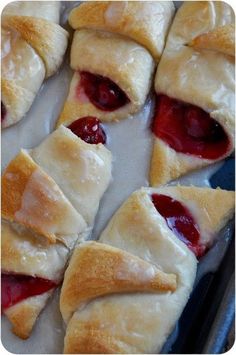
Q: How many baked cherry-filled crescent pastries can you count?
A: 5